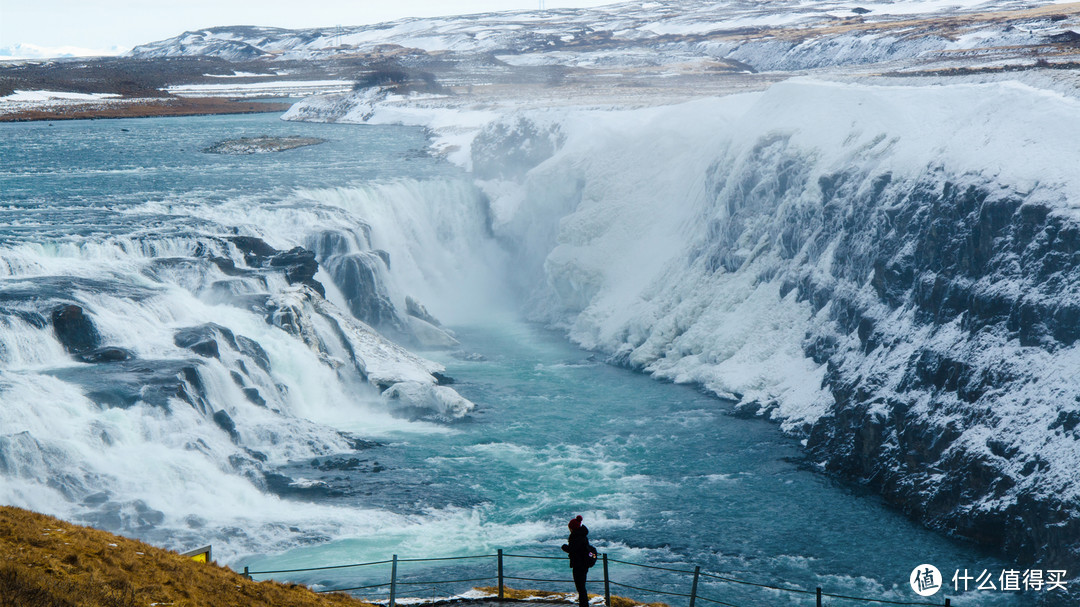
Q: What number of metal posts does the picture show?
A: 7